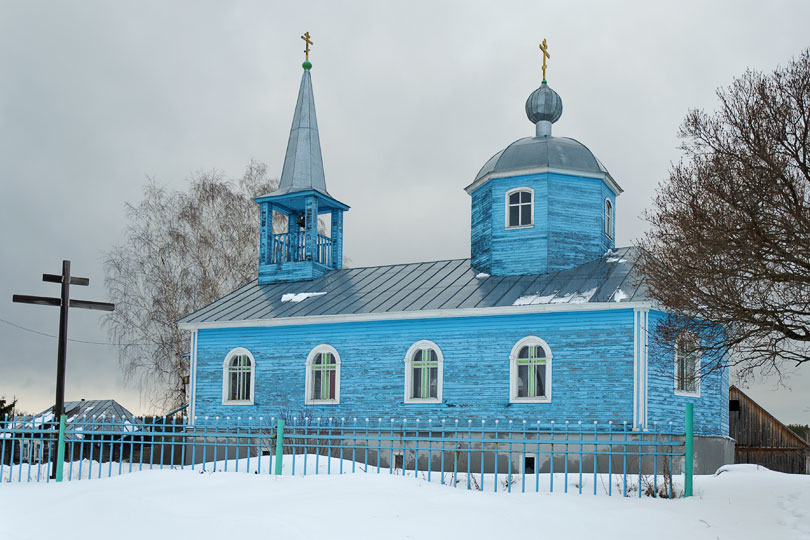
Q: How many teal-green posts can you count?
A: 3